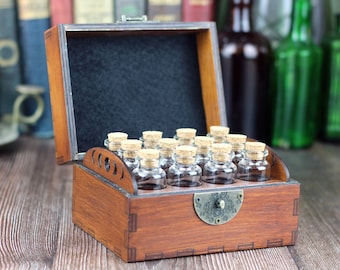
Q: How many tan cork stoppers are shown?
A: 12